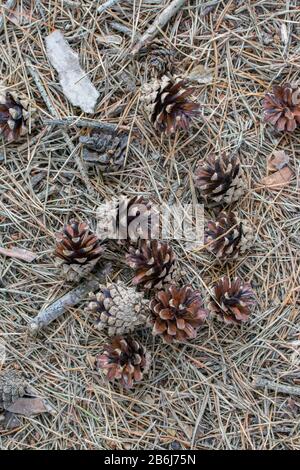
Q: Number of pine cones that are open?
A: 11